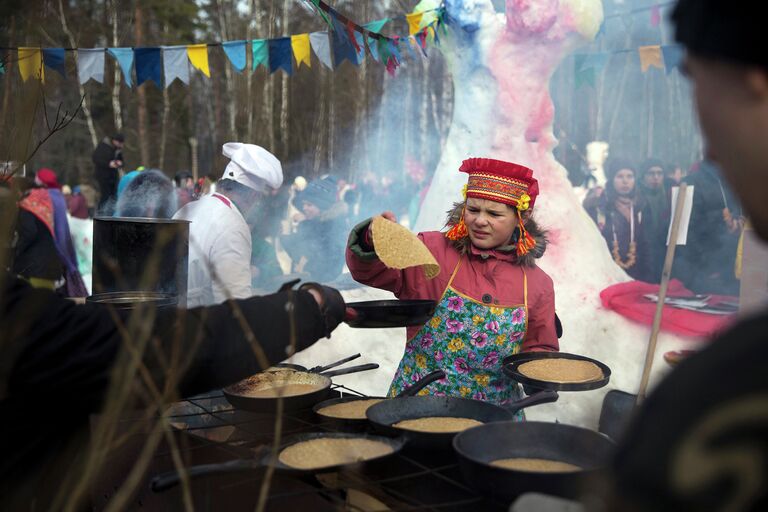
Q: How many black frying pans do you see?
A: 8